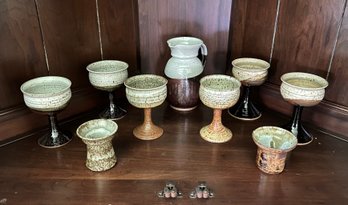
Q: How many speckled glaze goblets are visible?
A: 6